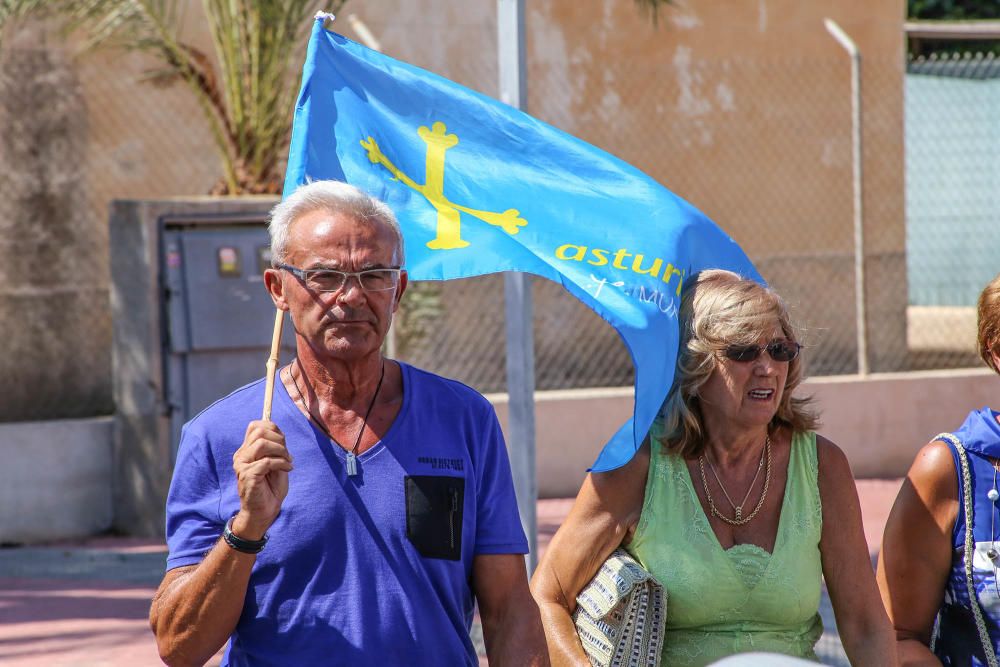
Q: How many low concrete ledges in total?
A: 2